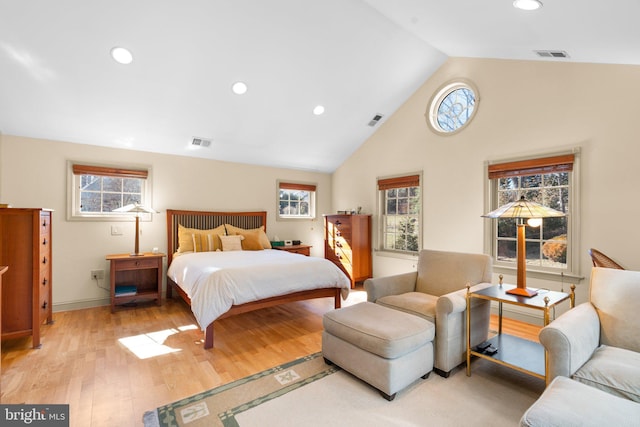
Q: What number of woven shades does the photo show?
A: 4